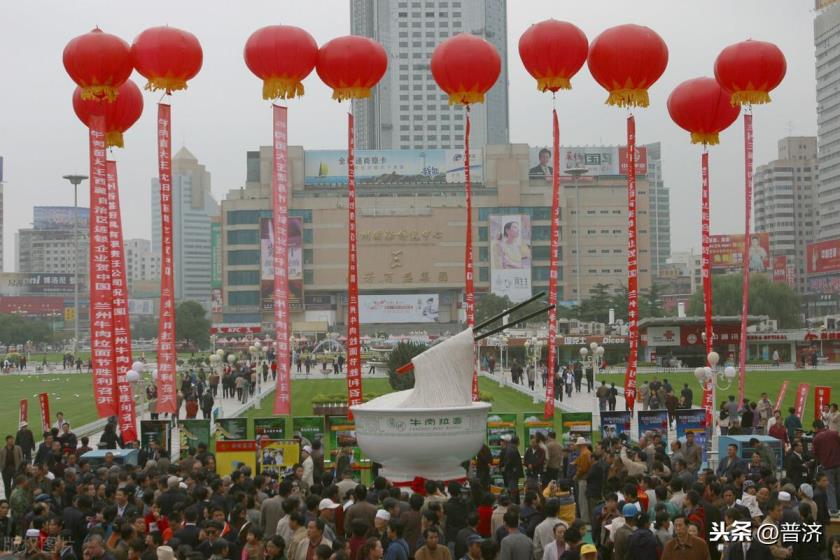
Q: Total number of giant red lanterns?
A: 10